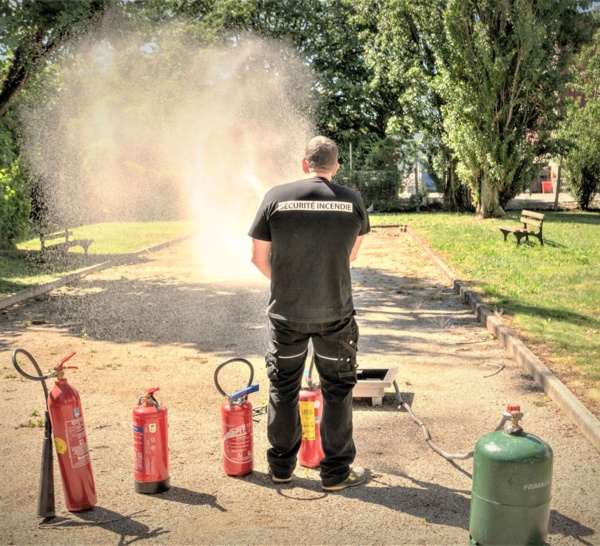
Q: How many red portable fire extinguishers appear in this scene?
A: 4